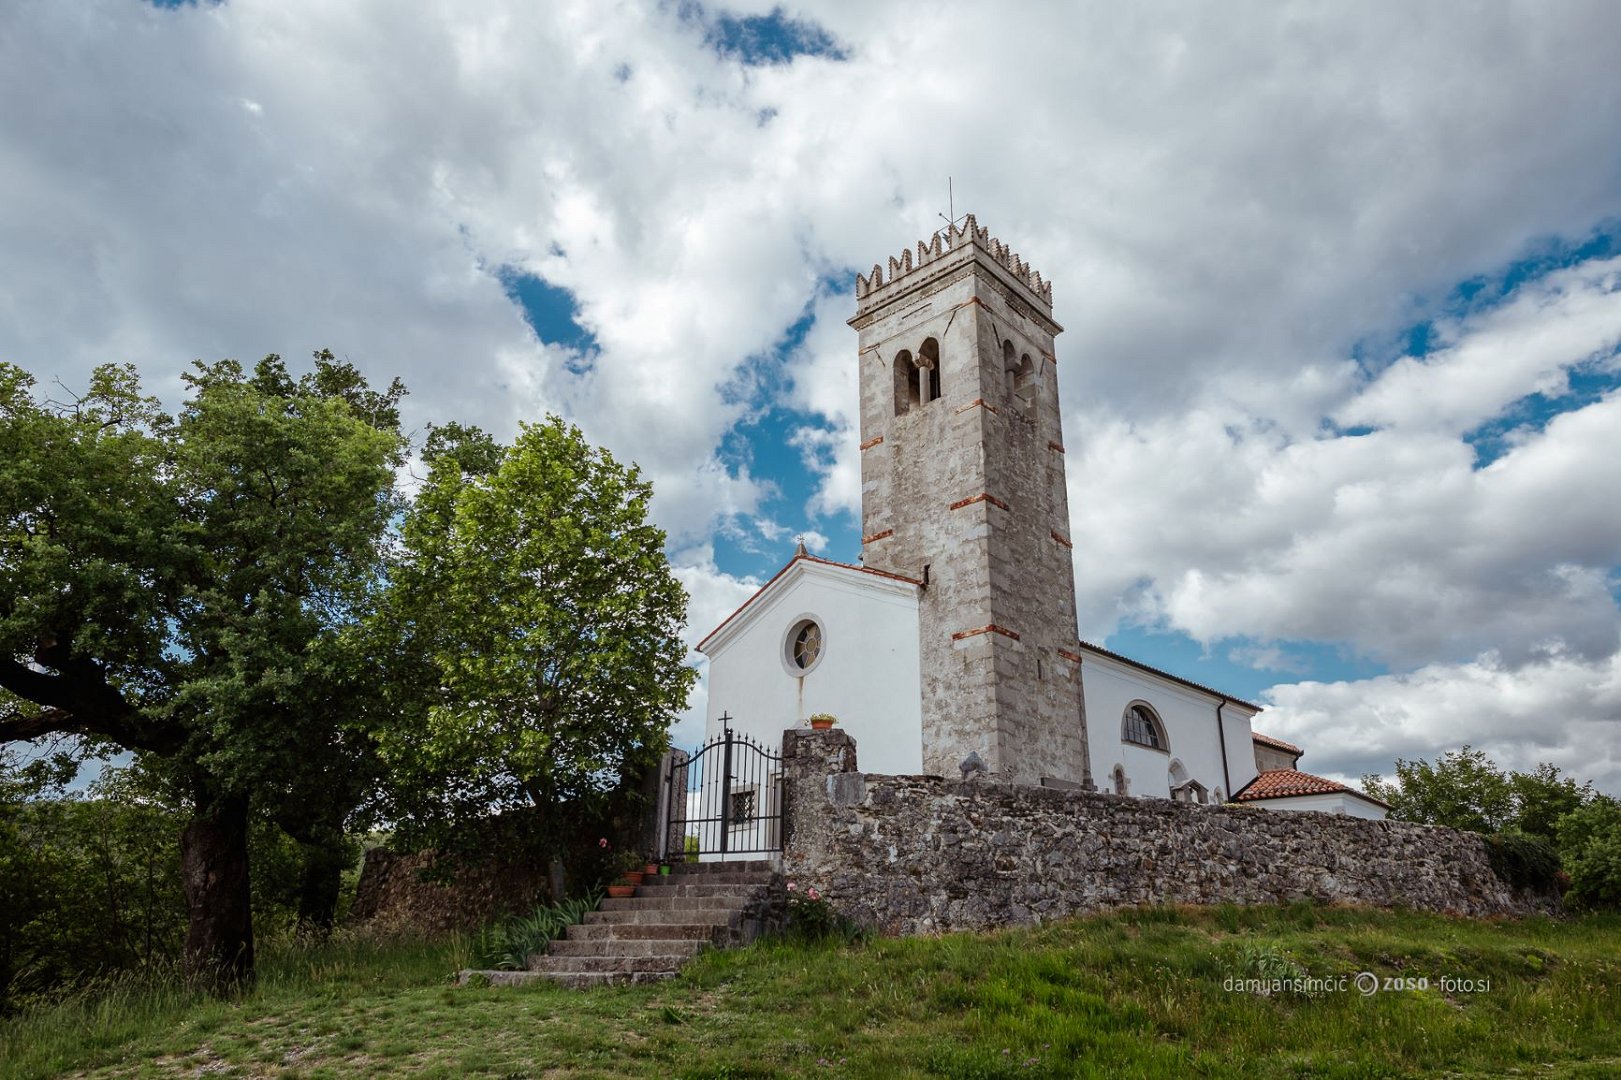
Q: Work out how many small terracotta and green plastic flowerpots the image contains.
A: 5